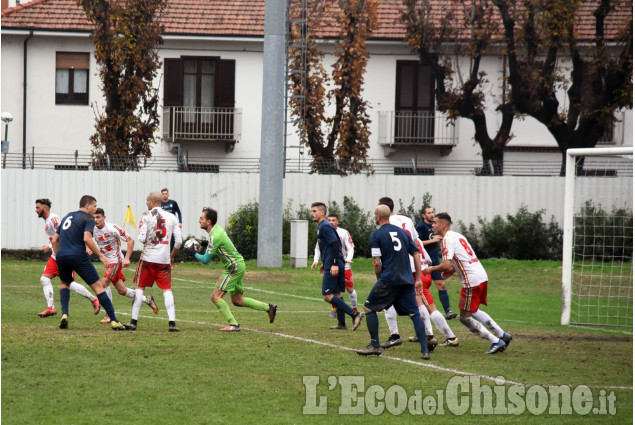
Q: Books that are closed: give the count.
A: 0